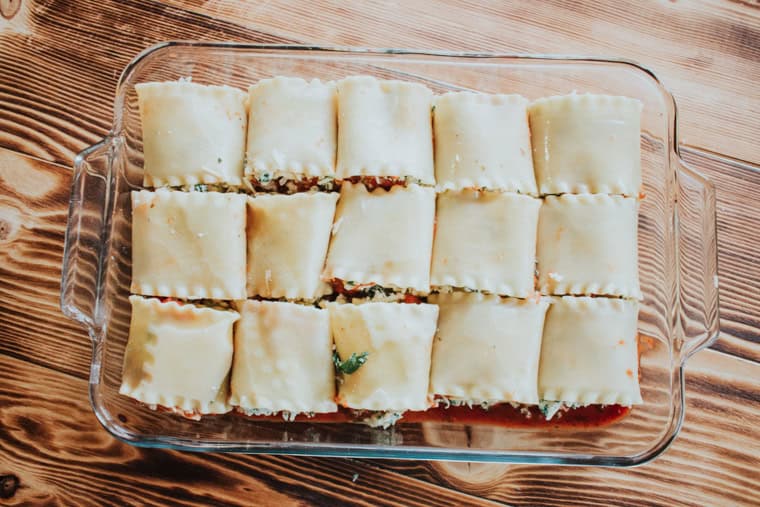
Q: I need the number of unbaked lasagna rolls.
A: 15